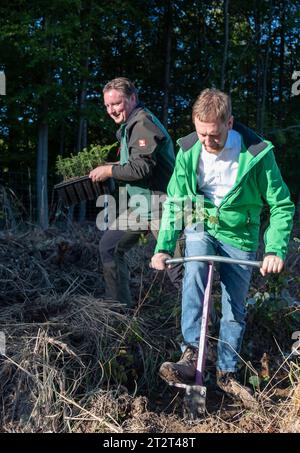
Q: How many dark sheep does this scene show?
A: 0